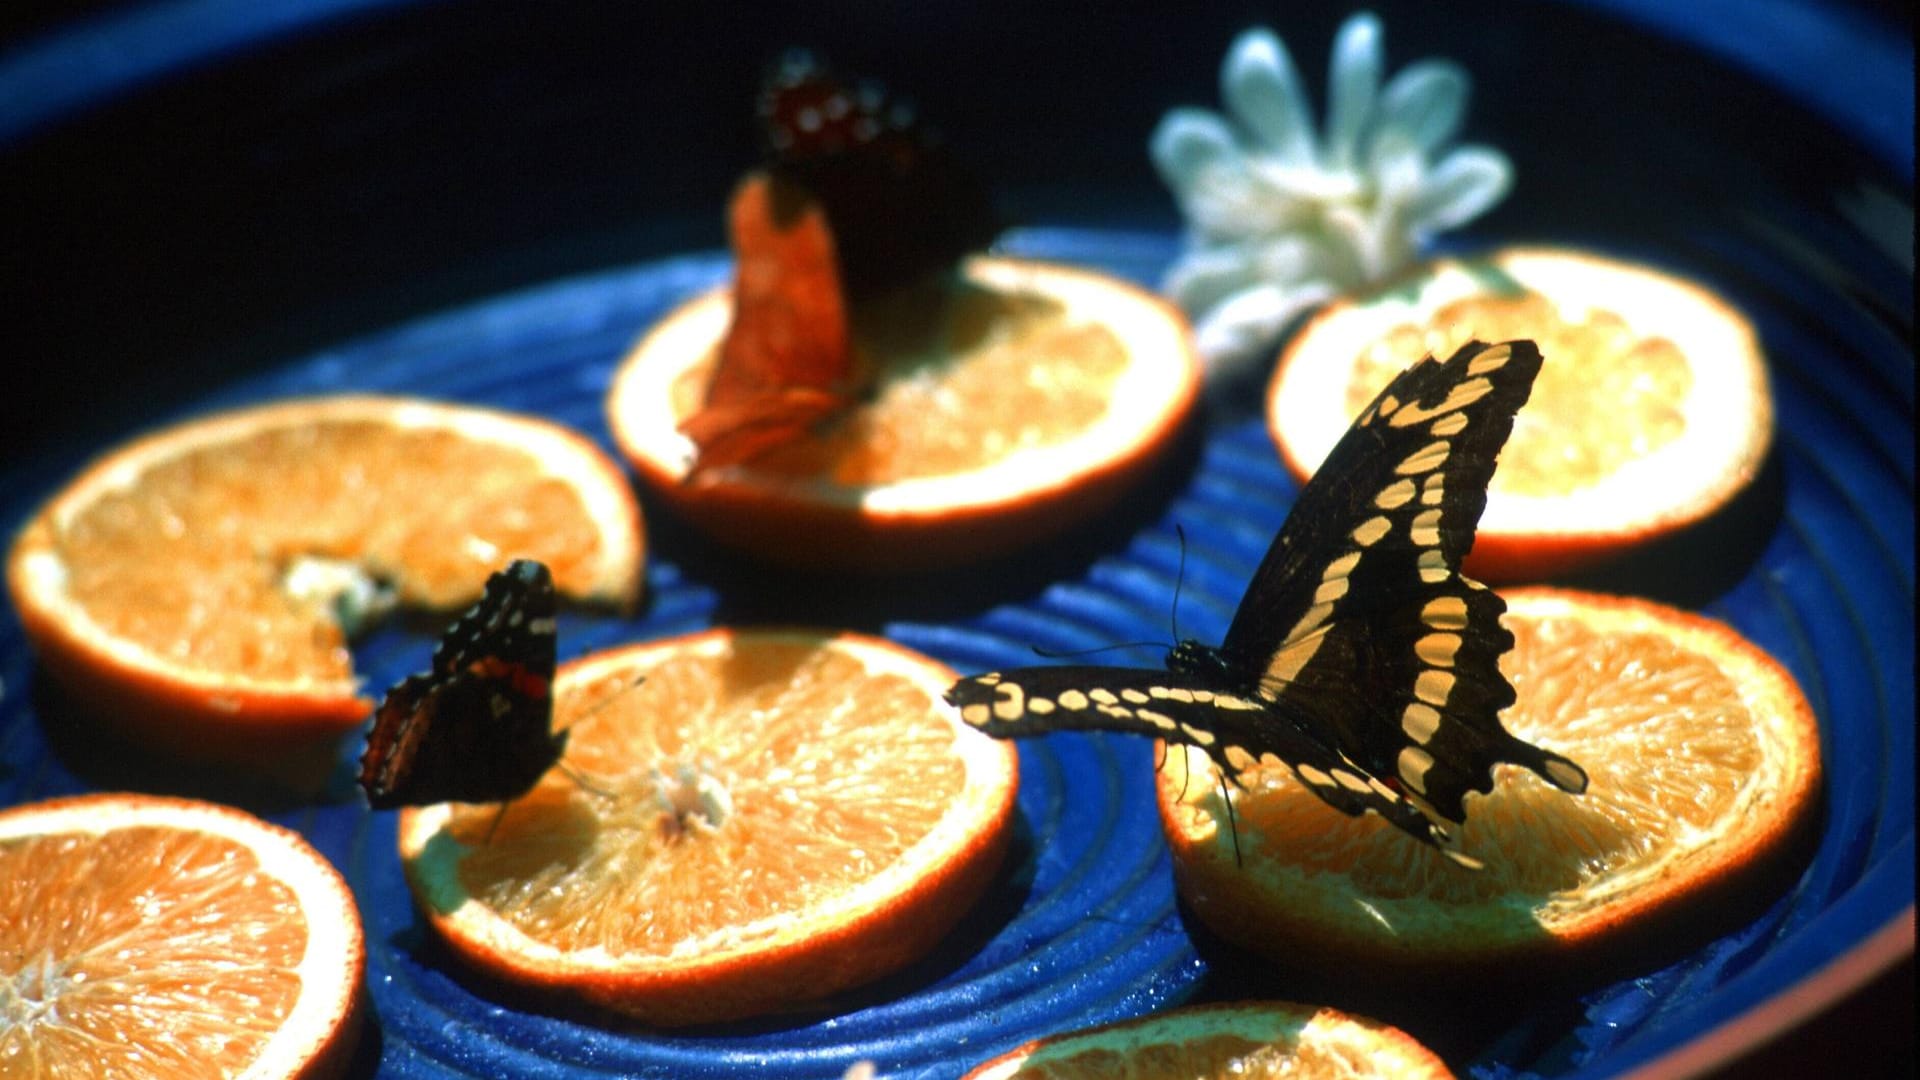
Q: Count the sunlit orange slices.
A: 7